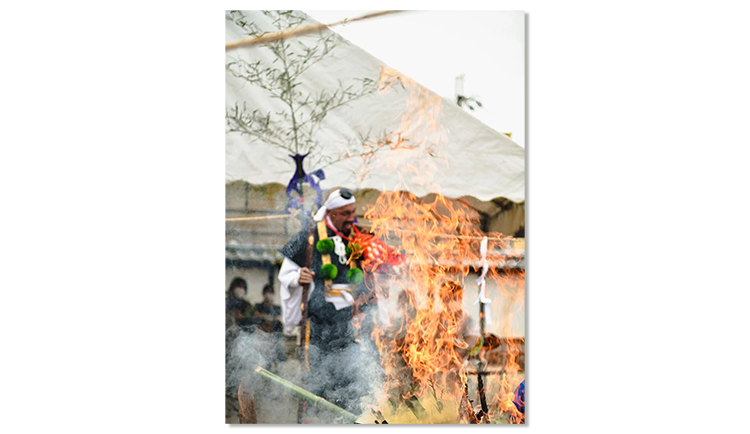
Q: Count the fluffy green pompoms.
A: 4